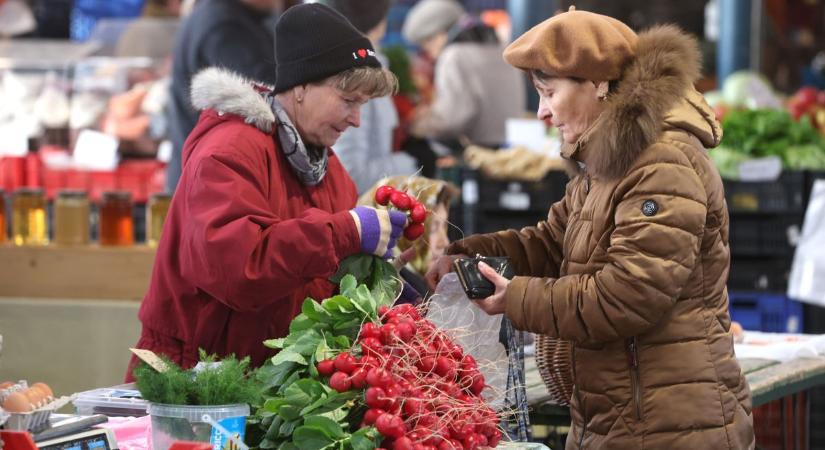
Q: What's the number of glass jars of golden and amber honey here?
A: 5